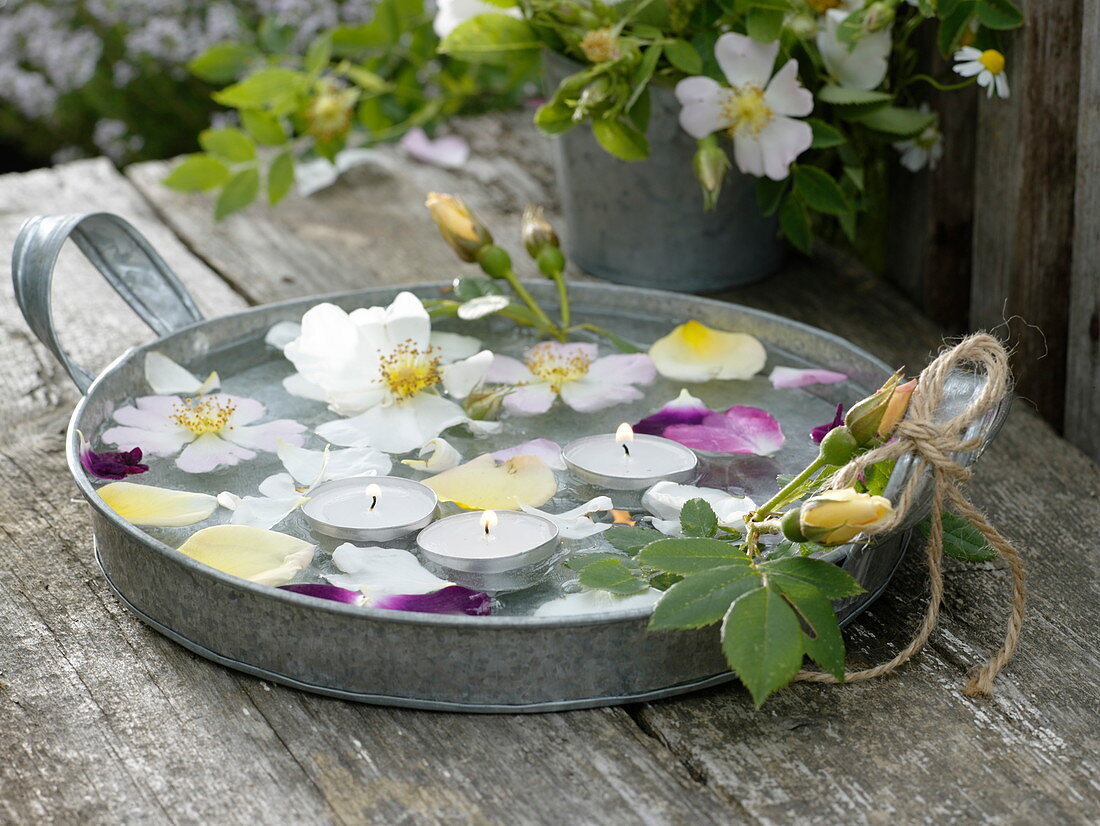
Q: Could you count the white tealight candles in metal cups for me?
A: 3